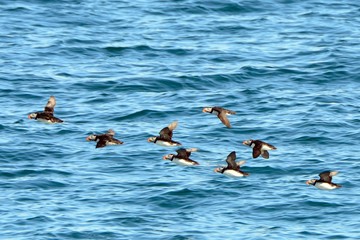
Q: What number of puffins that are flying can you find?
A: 8